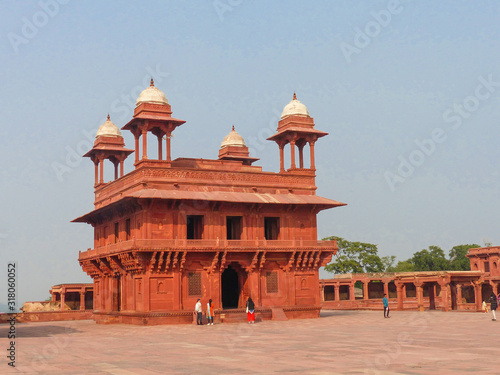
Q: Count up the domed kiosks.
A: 4